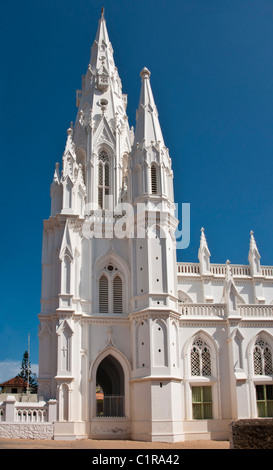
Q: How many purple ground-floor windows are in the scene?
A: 0